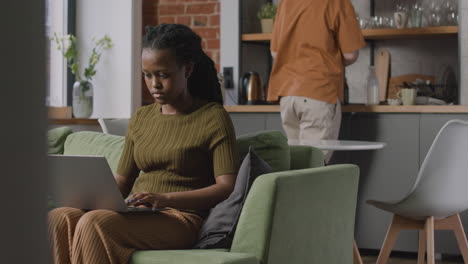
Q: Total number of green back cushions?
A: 3